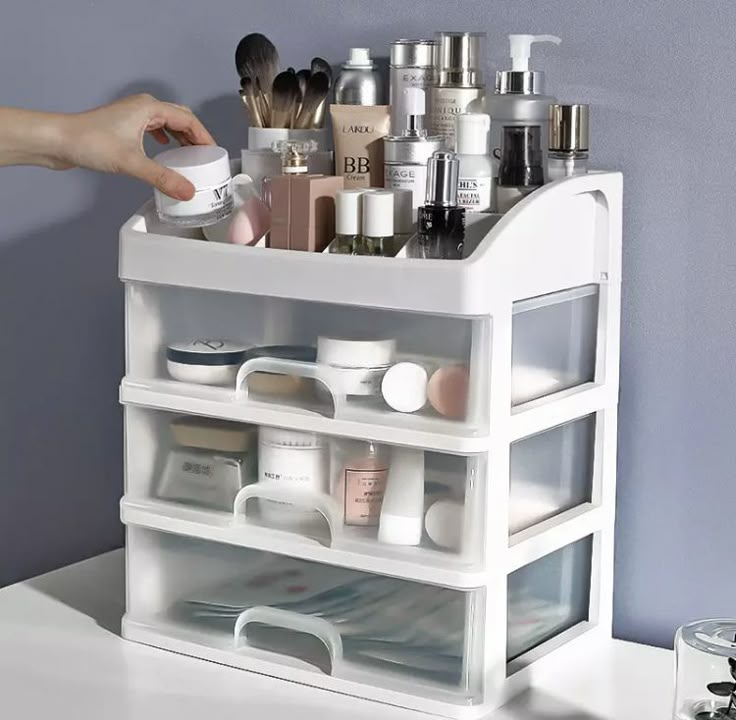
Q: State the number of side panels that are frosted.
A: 3